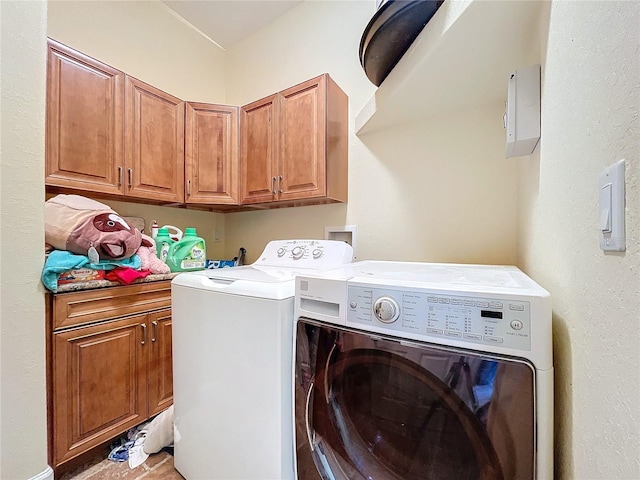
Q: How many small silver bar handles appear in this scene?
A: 7